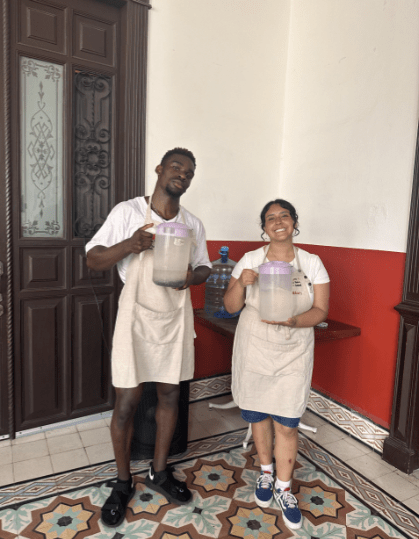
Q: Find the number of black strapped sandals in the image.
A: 2